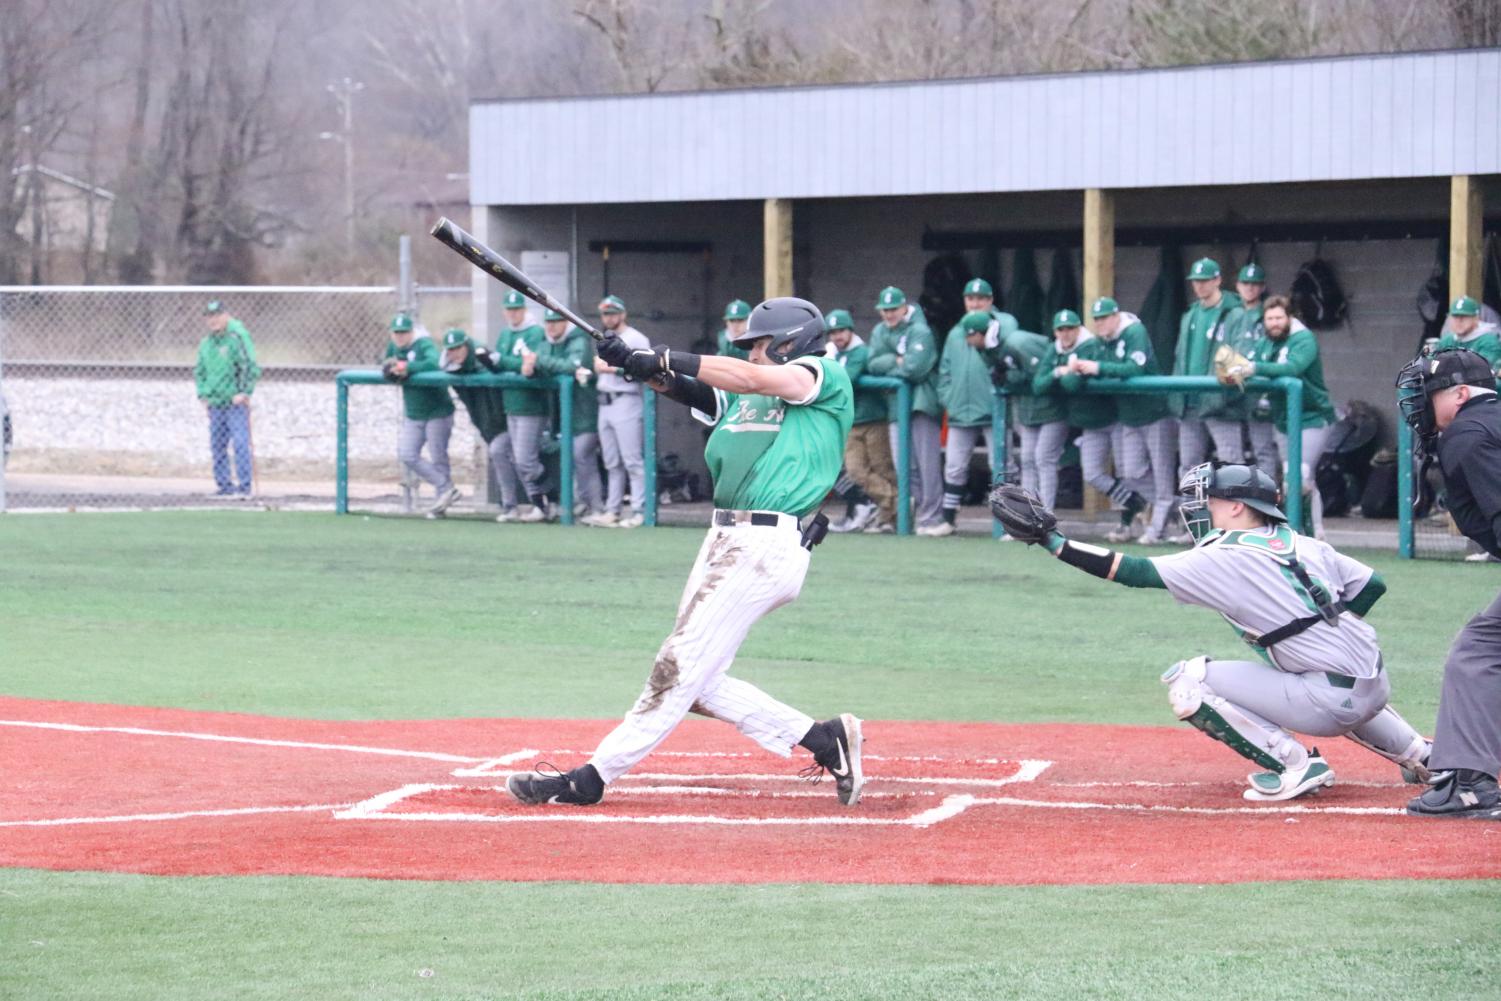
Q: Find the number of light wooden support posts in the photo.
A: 3